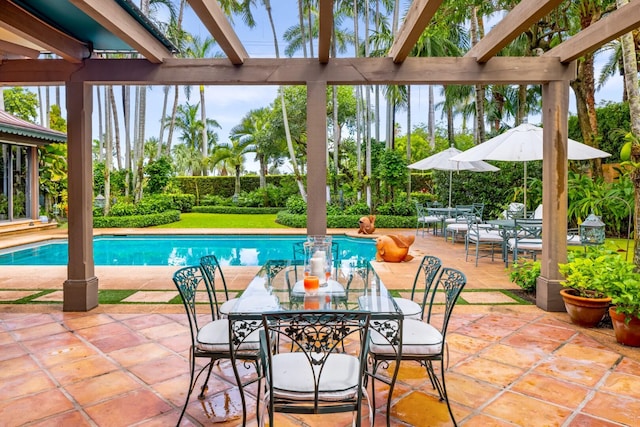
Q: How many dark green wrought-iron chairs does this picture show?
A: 6